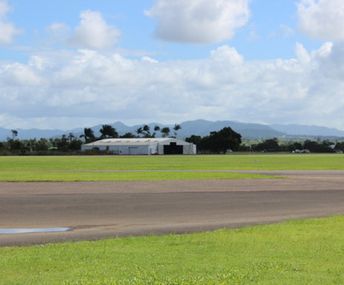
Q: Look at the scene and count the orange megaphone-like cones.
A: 0